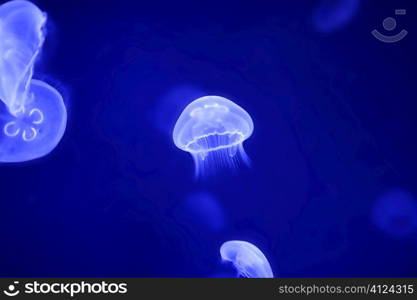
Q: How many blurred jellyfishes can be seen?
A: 4